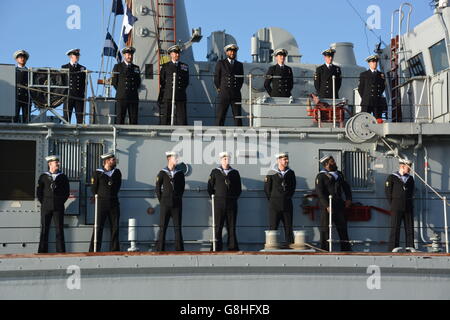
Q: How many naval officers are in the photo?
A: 15